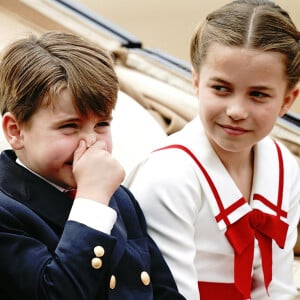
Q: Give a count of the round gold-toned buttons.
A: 4